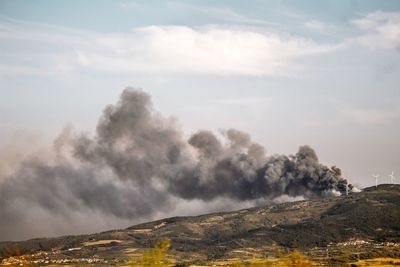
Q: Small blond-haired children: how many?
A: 0